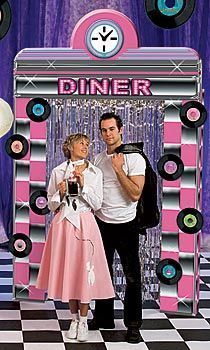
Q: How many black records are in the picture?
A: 10